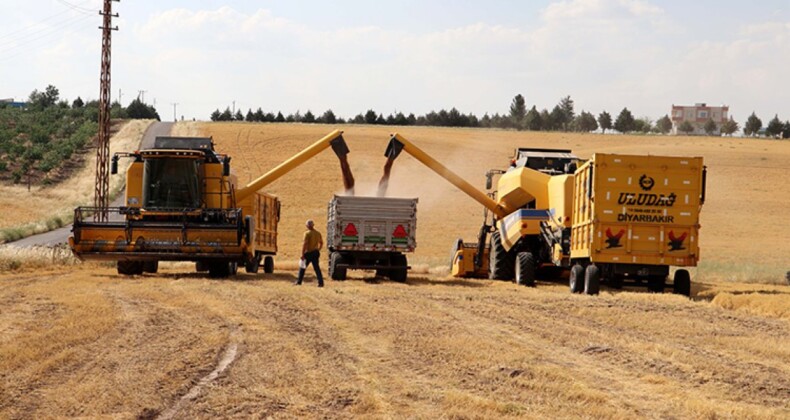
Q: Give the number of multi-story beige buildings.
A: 1